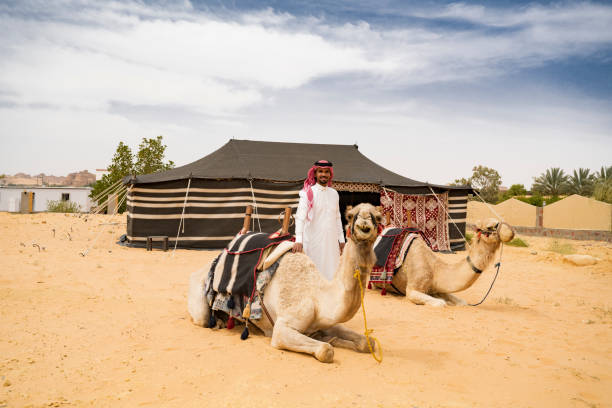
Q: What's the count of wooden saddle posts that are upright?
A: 4